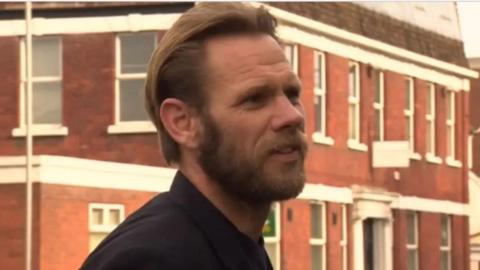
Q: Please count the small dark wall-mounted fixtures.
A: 2